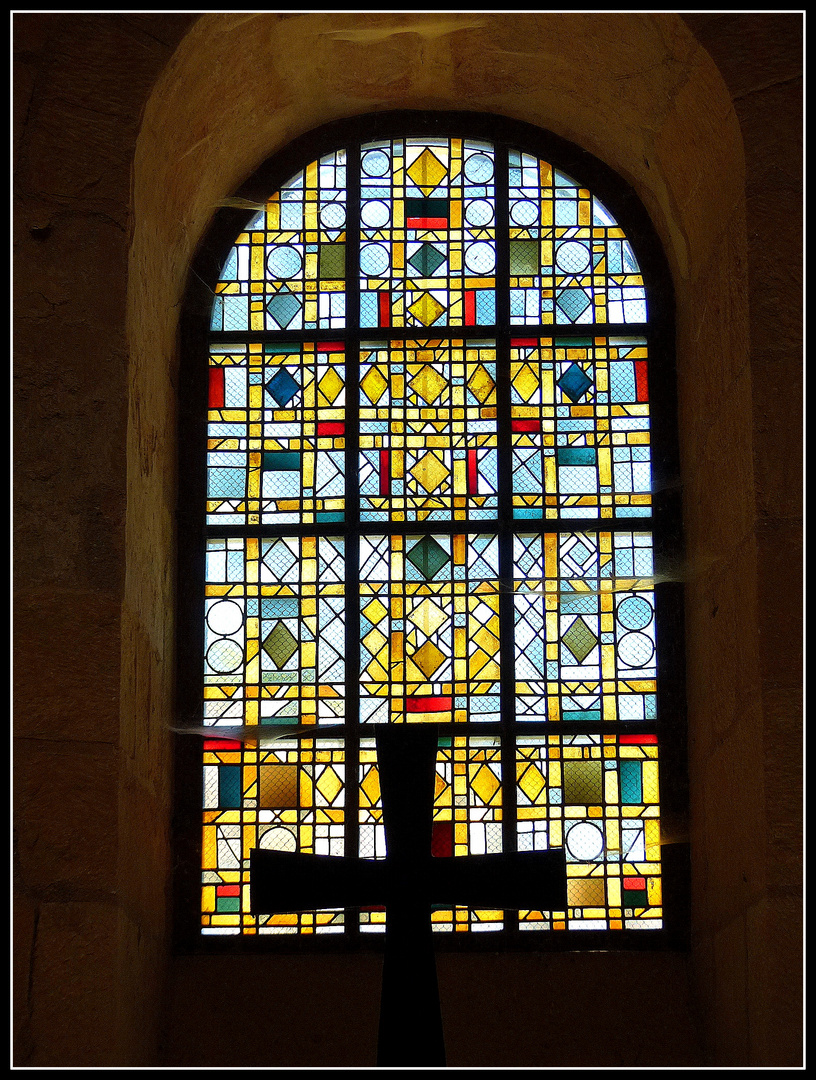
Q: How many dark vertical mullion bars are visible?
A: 2